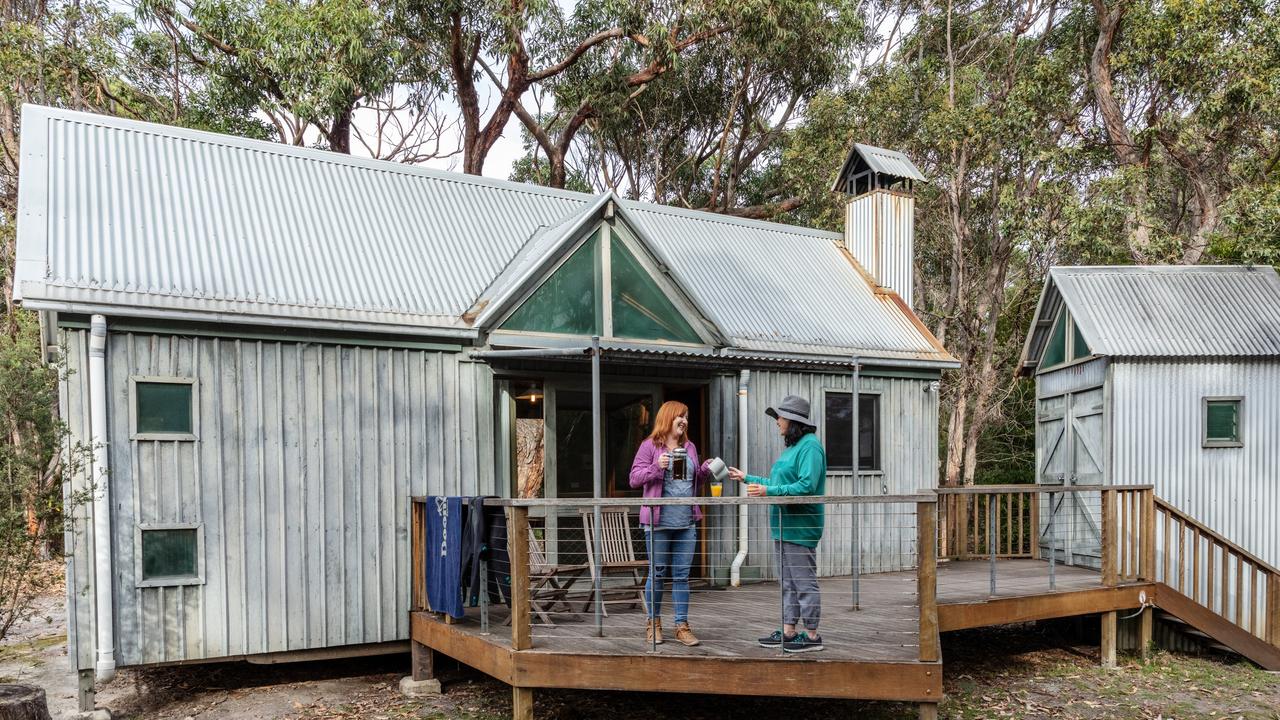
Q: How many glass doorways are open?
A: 1